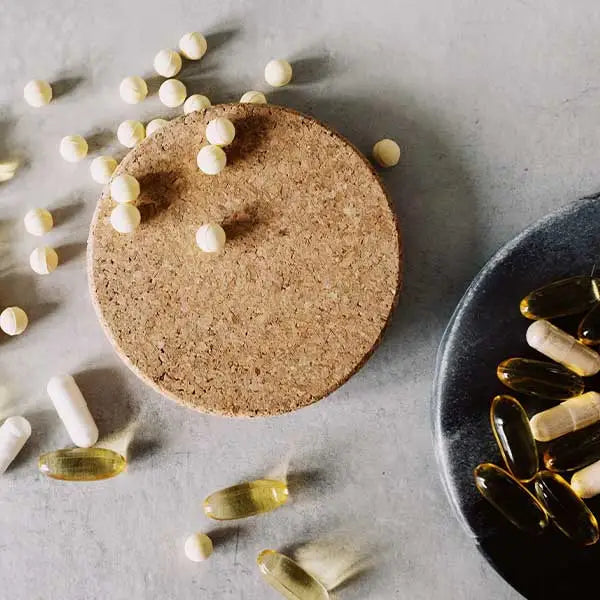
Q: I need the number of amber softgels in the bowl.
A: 7